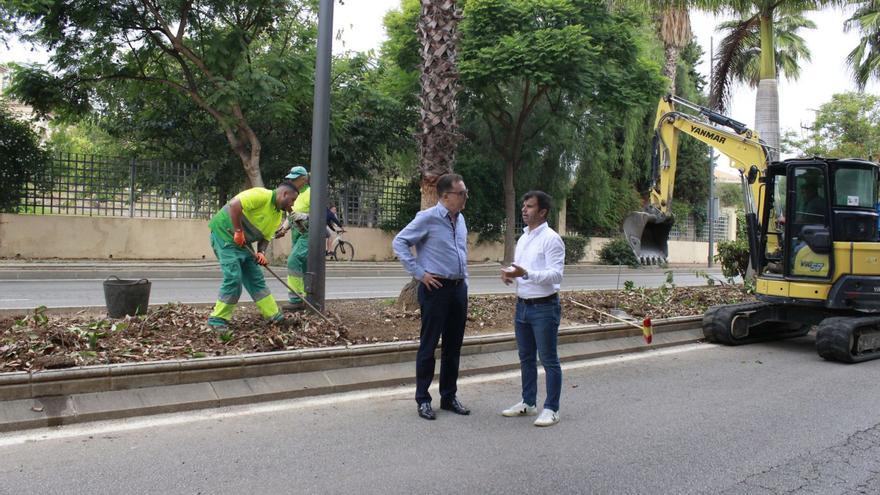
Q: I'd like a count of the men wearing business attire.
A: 2